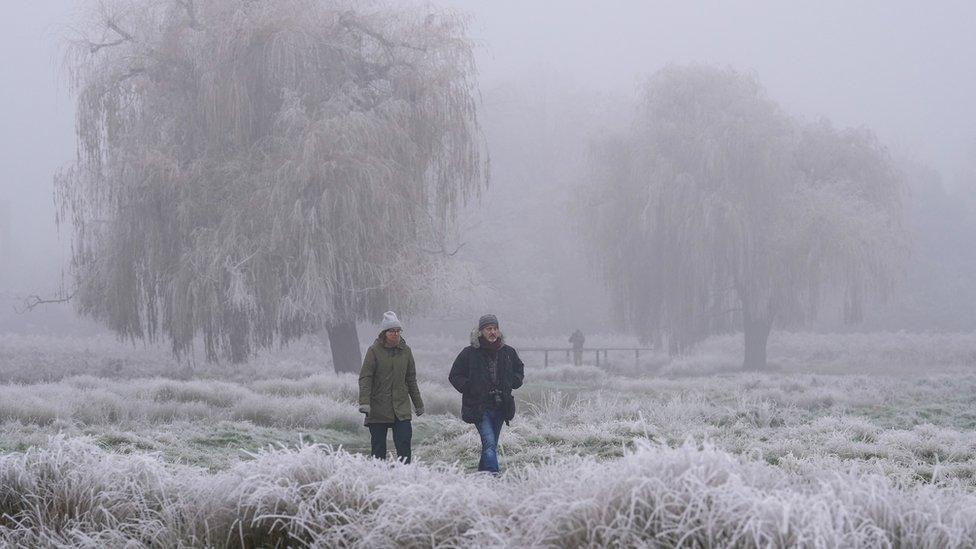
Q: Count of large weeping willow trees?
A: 2